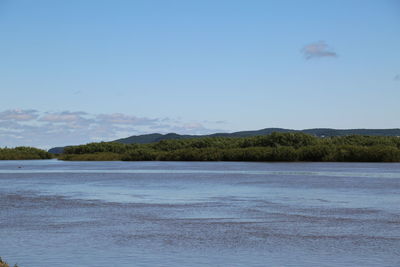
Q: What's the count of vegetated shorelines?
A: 2